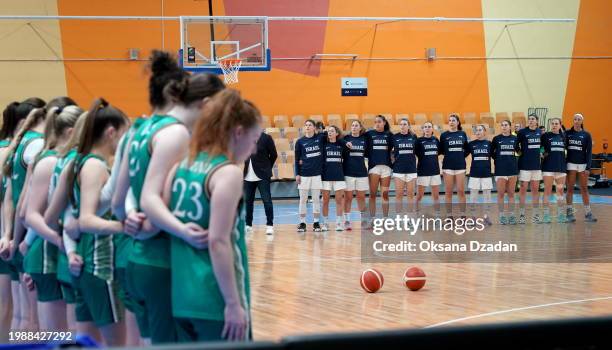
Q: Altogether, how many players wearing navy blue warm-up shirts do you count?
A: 12